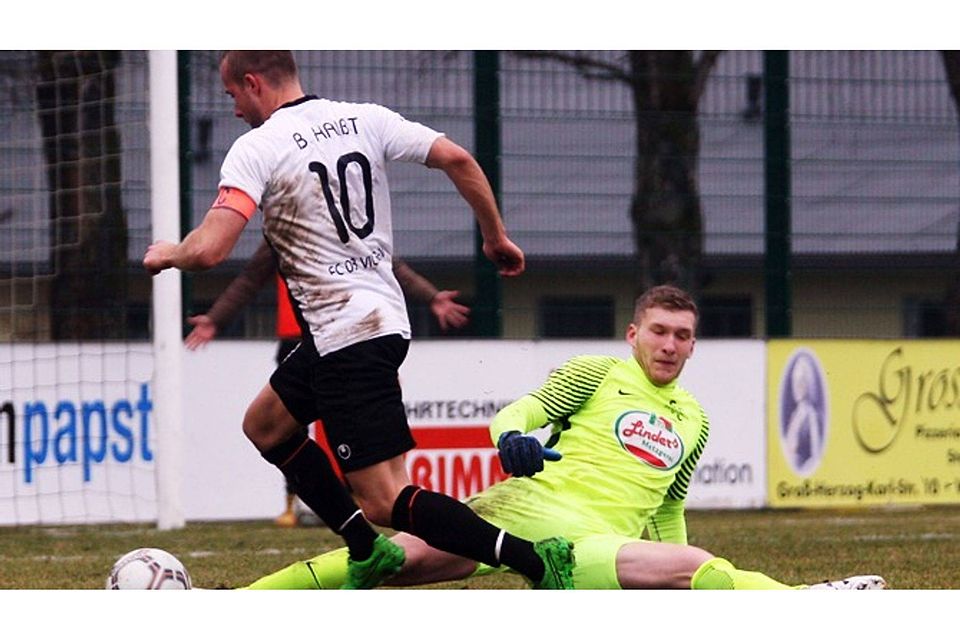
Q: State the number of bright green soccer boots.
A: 2